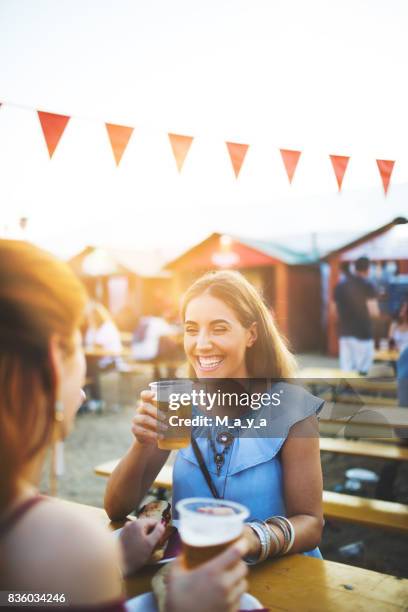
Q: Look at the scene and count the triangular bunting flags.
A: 7